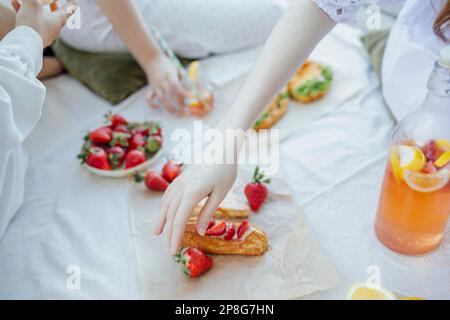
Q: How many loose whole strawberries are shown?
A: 4